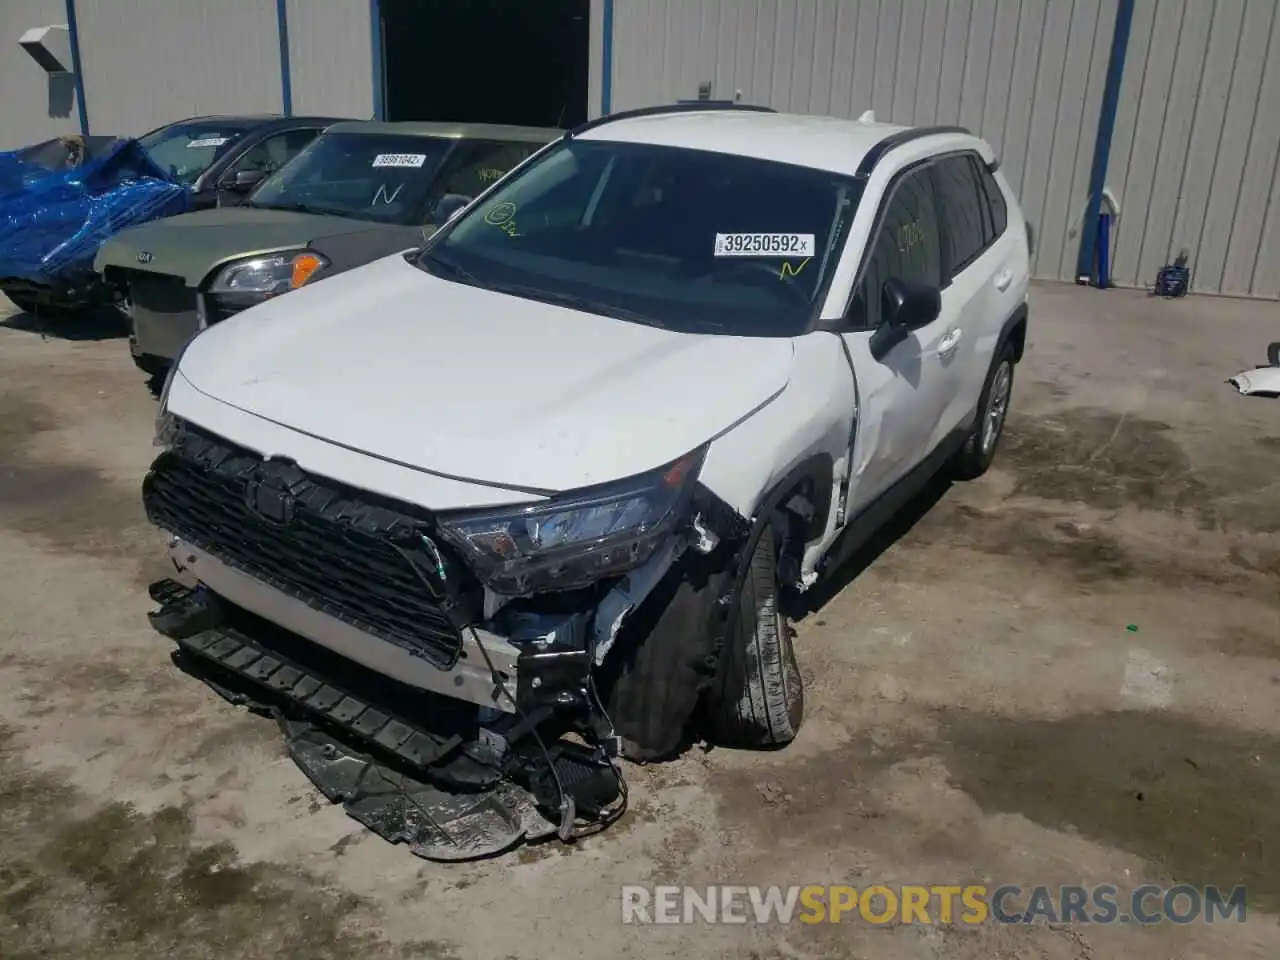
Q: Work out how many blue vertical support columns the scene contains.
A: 5